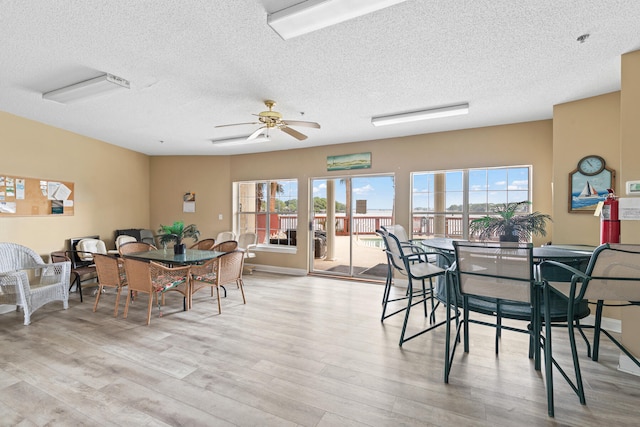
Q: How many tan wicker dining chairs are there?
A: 6